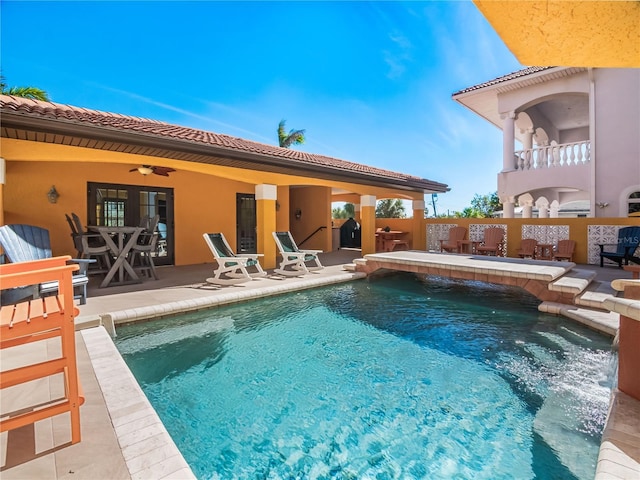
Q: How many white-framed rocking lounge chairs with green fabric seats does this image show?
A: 2